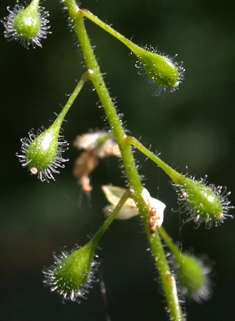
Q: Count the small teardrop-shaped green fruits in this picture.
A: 6